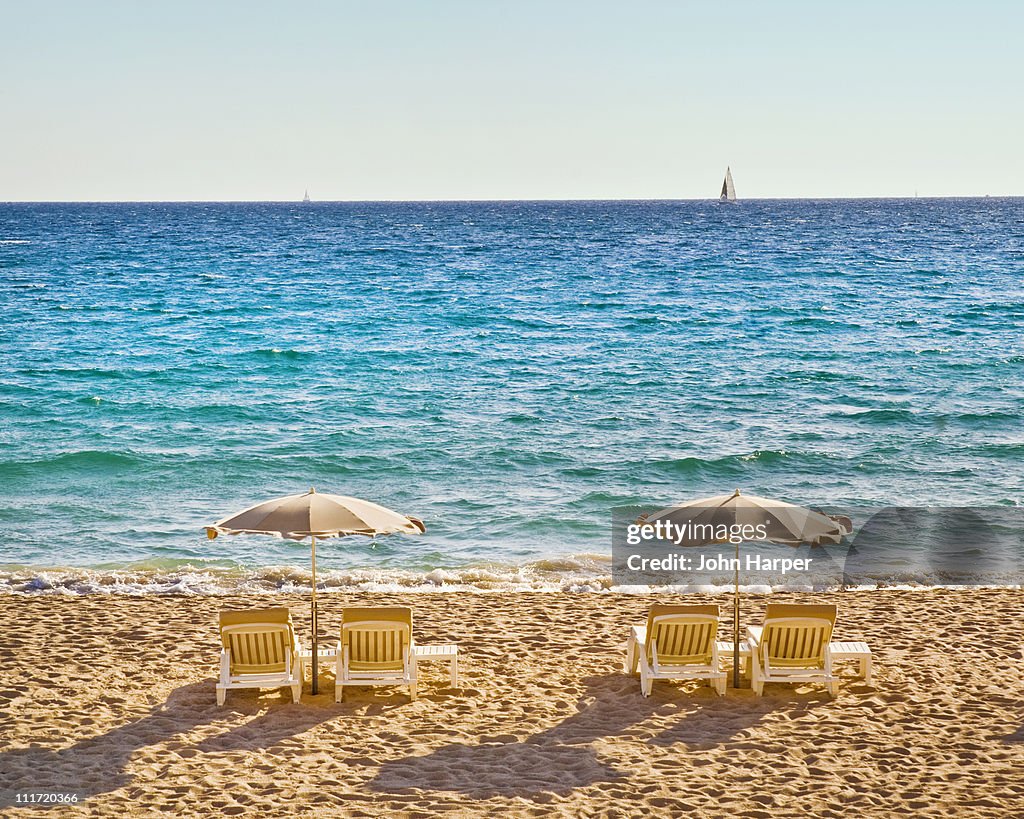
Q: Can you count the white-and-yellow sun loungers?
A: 4